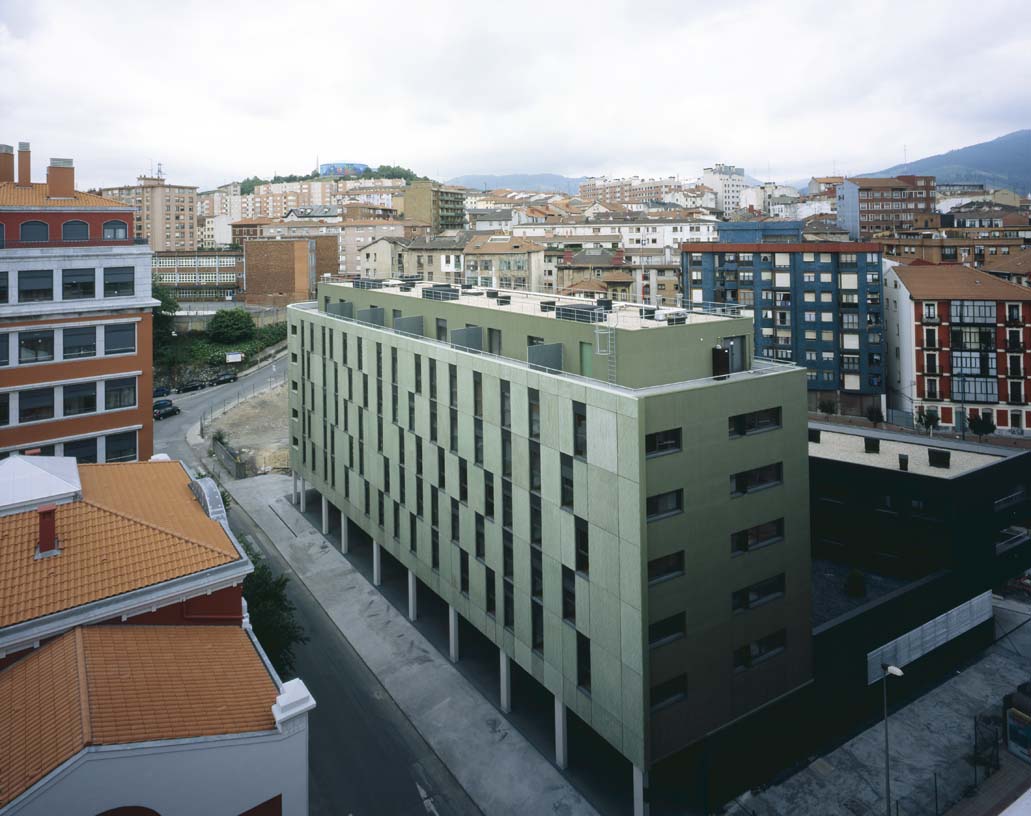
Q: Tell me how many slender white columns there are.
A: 10